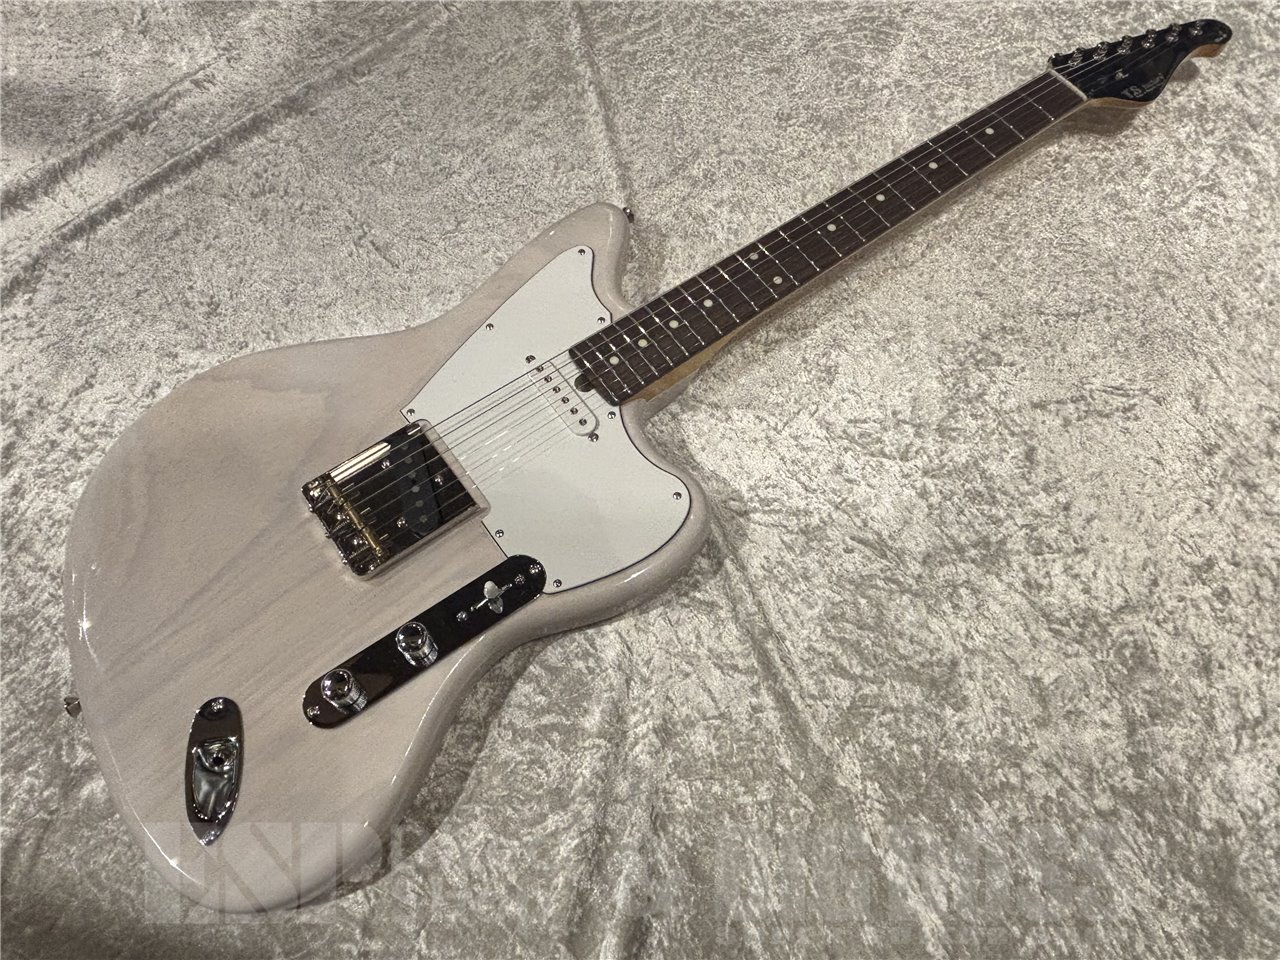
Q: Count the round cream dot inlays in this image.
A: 10